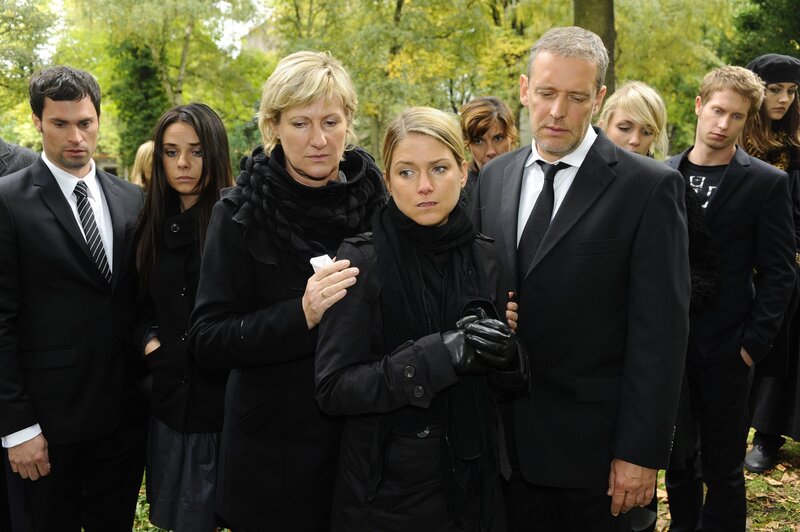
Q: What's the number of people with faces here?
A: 9